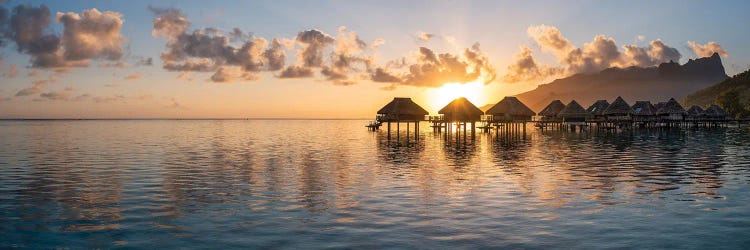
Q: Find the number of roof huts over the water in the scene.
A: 12